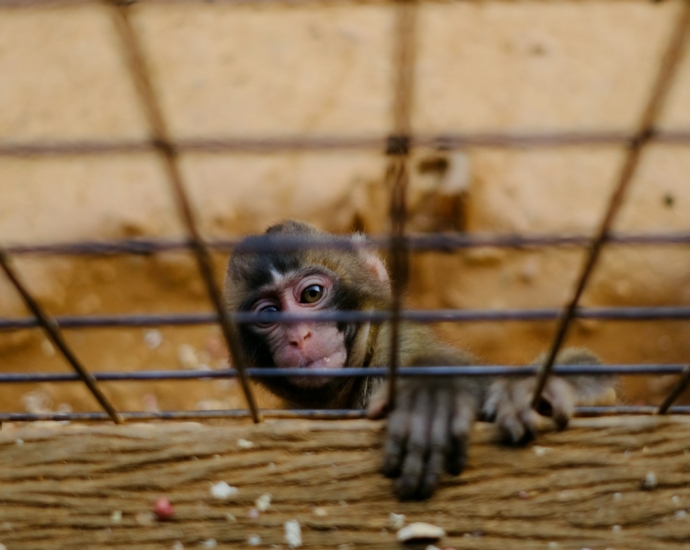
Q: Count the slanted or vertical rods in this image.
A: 5